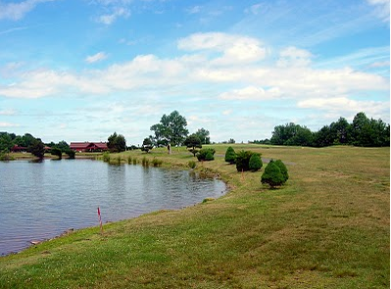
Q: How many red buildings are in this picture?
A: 2